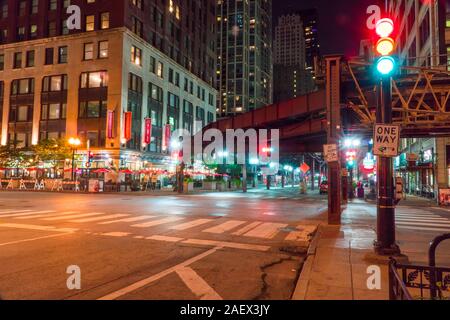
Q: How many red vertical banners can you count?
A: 4